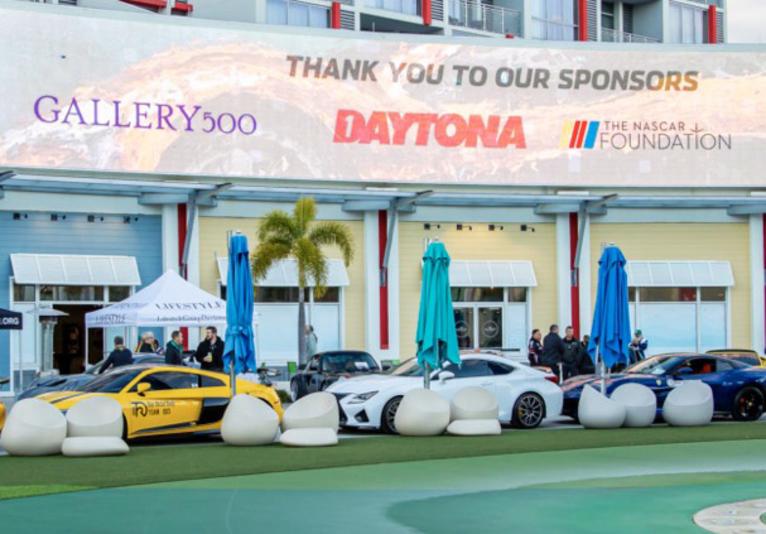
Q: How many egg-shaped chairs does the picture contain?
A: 9